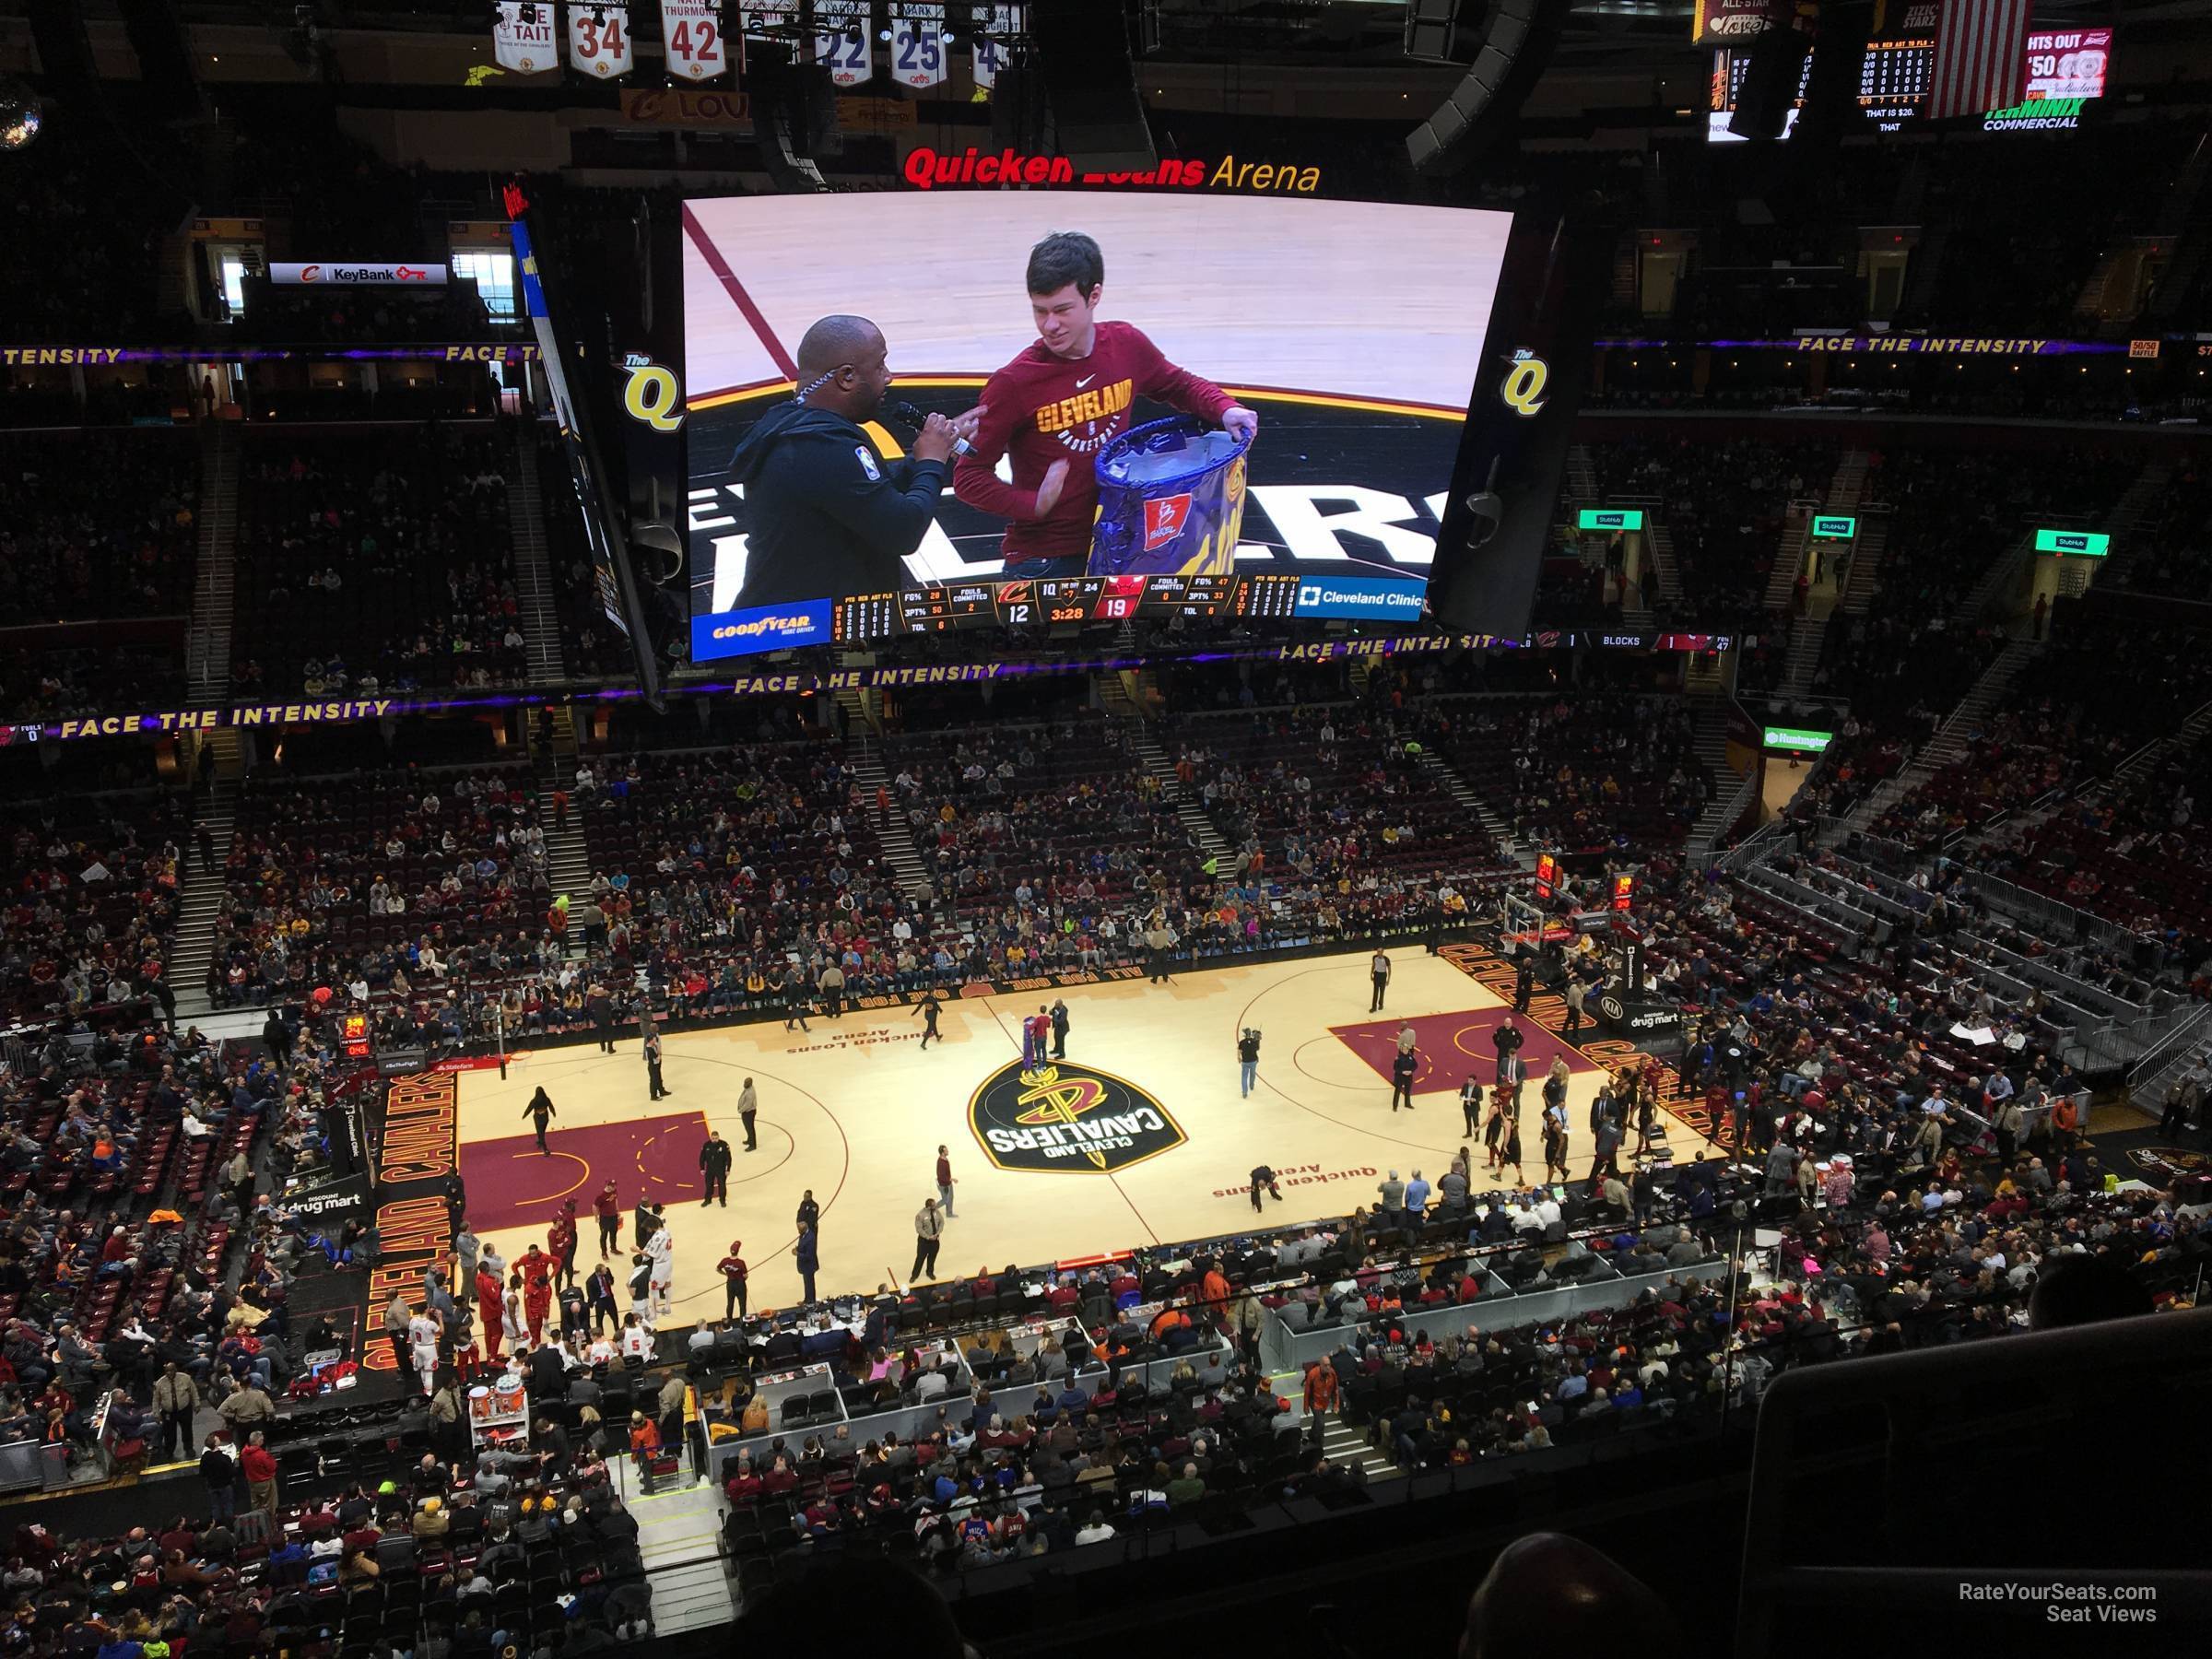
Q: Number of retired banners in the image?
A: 7